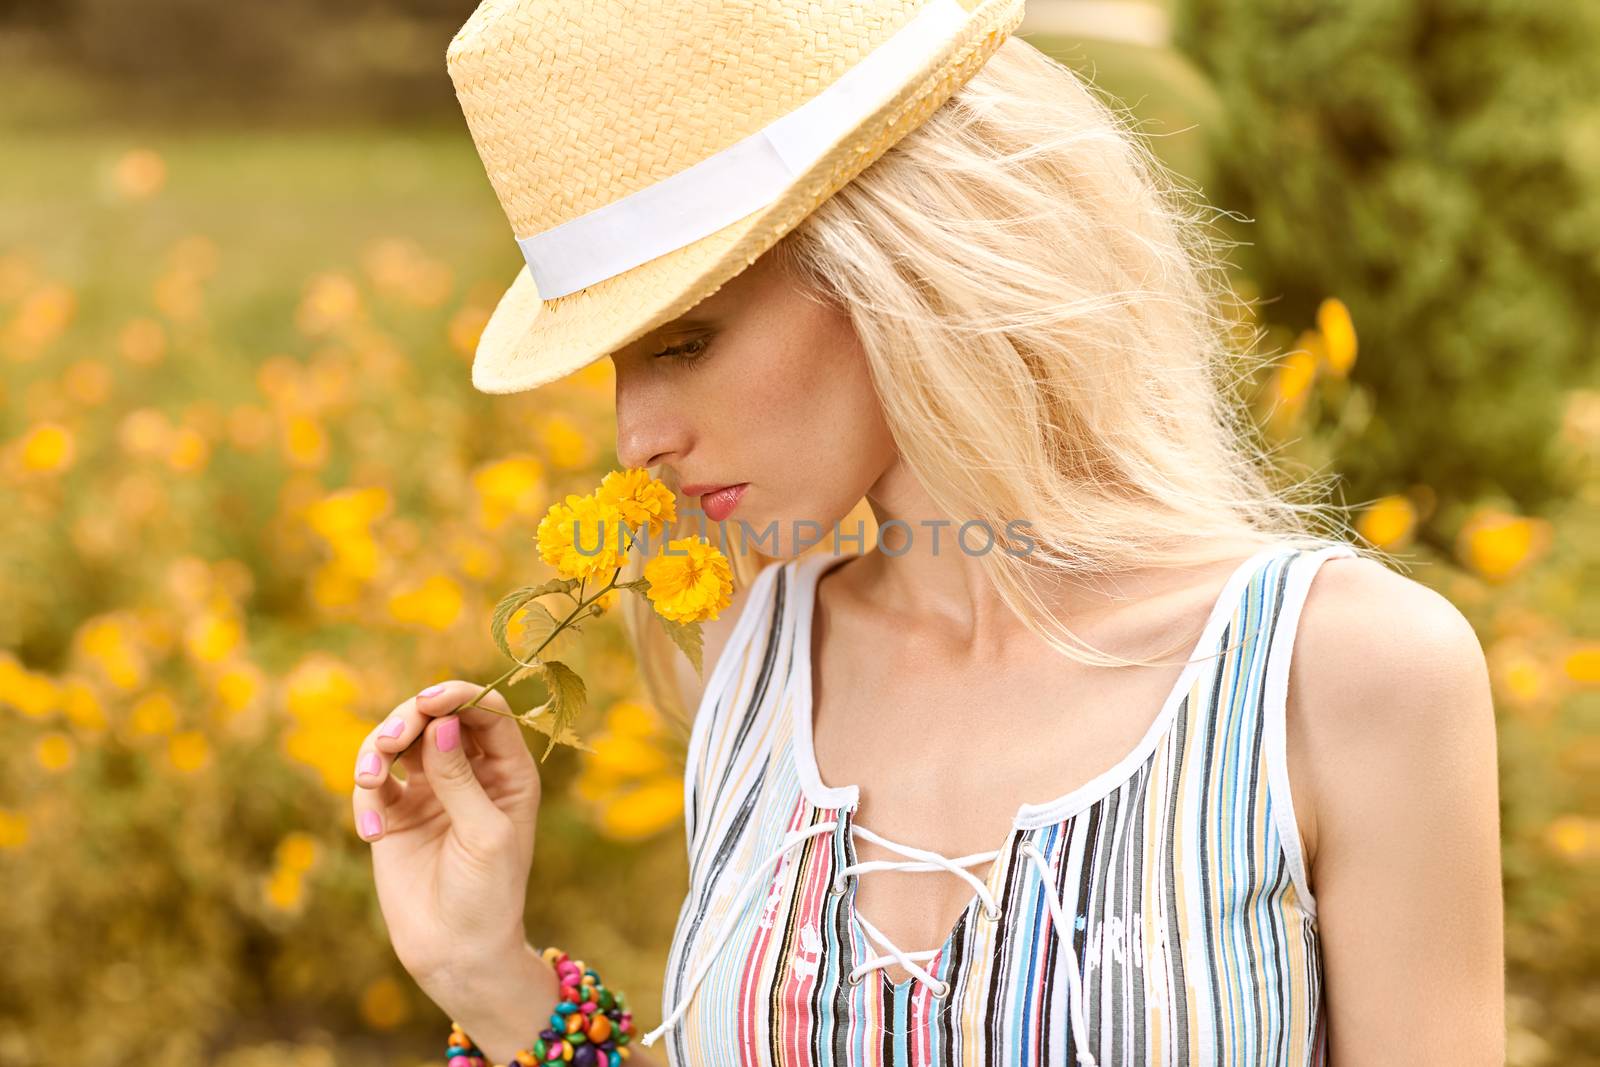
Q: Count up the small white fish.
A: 0